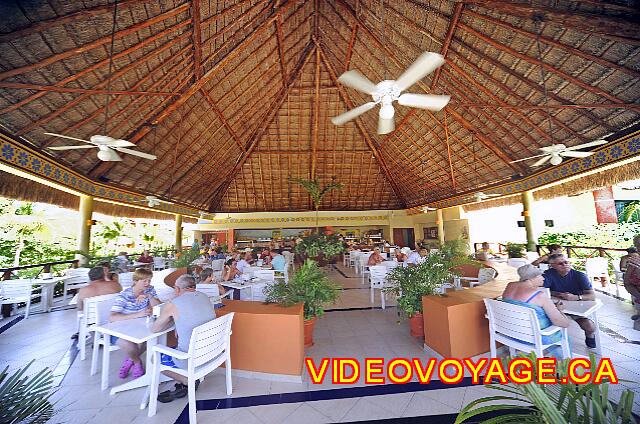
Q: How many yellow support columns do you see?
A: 4